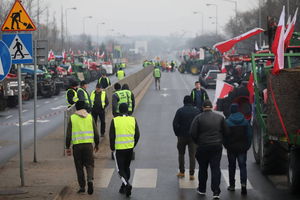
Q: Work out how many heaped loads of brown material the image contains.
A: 1